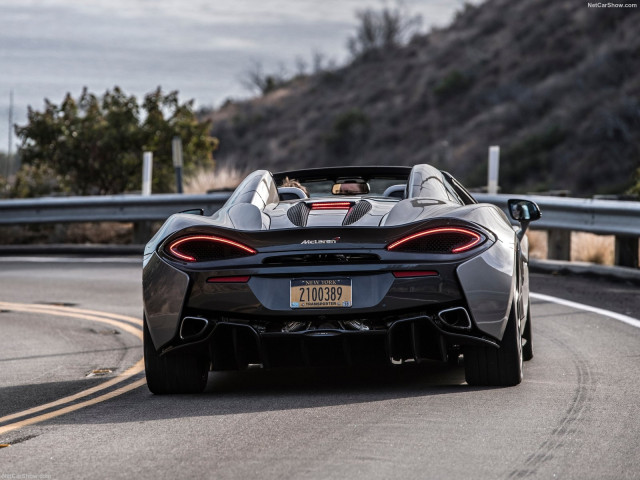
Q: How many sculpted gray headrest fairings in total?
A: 2